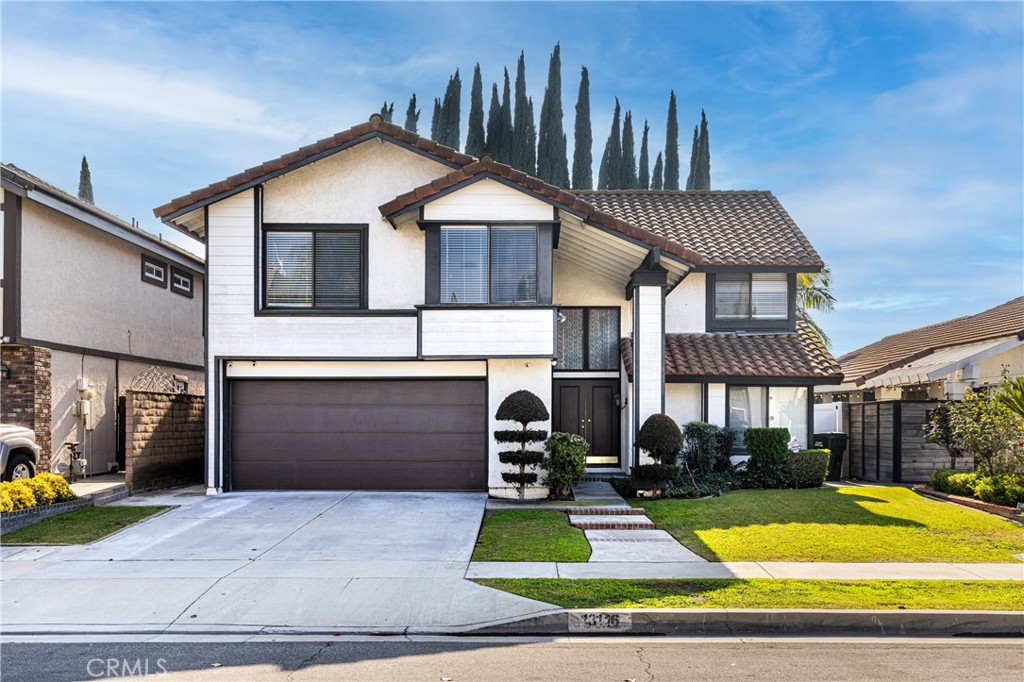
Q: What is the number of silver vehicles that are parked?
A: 1